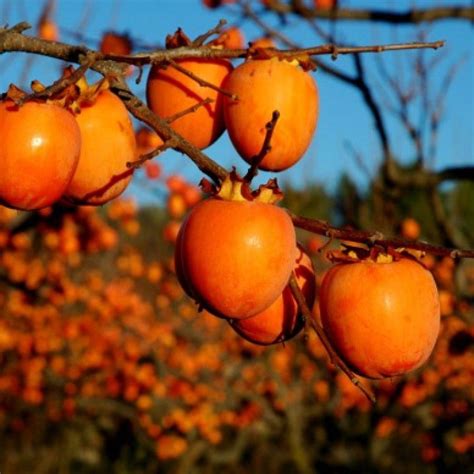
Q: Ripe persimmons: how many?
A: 7